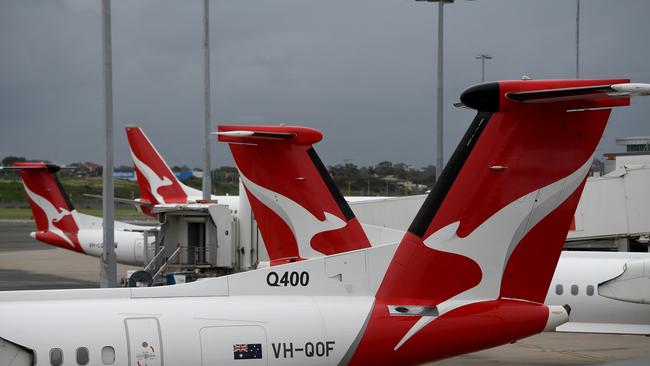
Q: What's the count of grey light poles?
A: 5